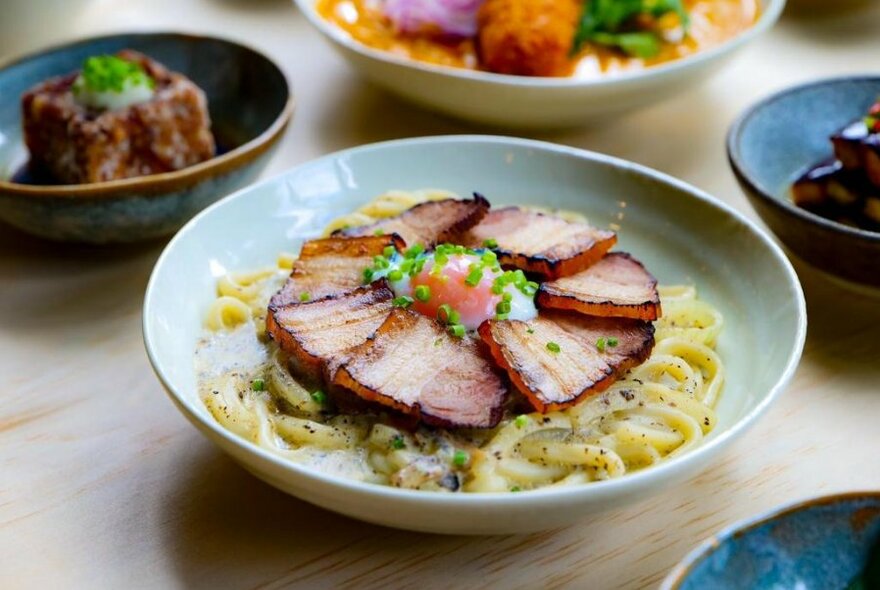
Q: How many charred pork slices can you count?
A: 7